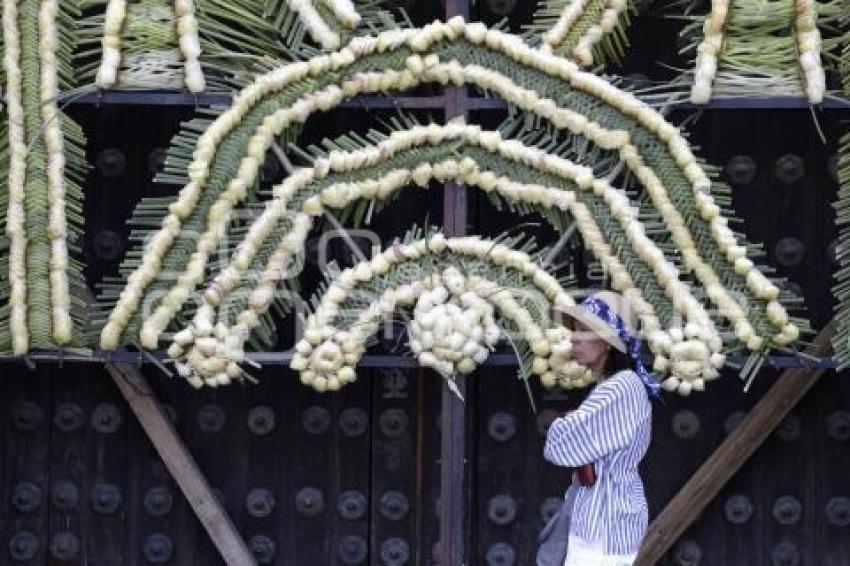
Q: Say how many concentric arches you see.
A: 3